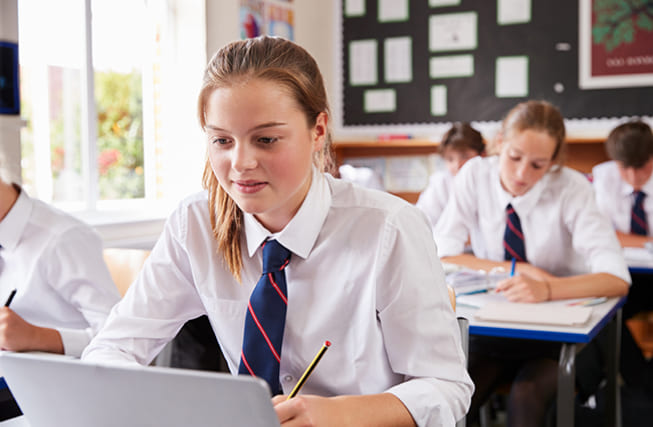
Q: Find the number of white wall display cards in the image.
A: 11